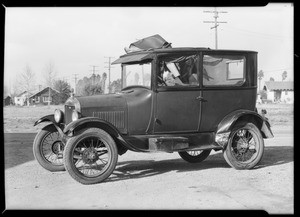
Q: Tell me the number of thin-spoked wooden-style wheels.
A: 4